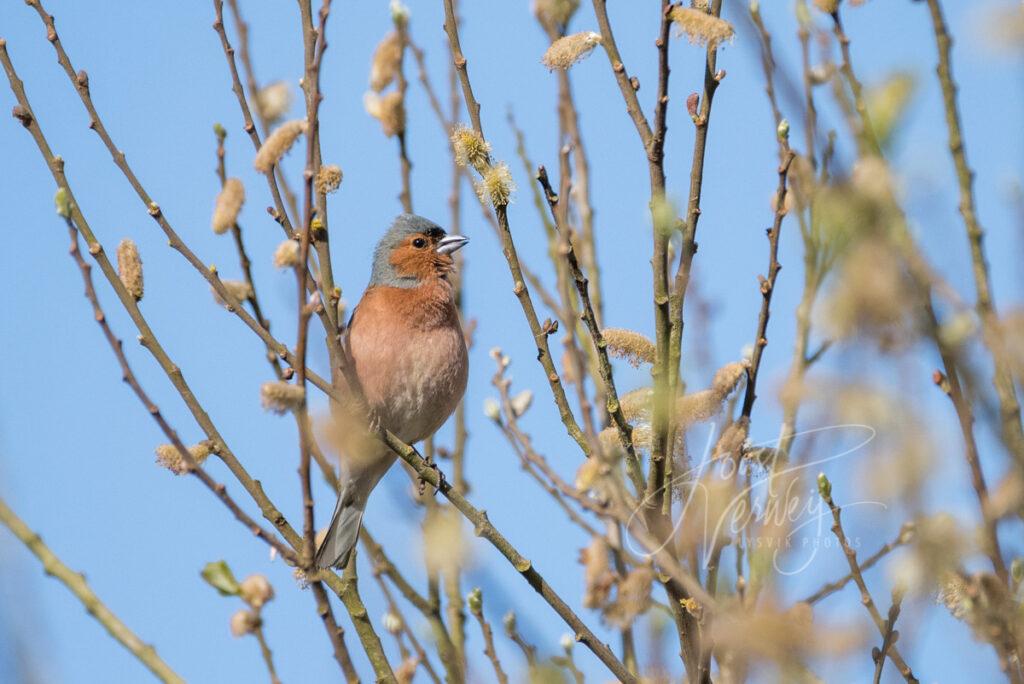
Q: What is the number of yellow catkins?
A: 2